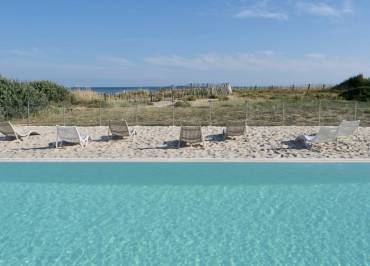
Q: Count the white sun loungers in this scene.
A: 7